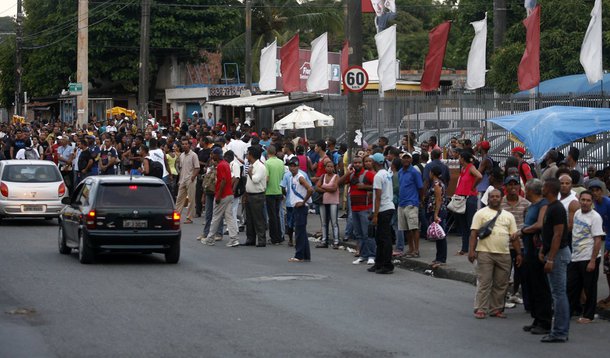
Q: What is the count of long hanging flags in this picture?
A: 9